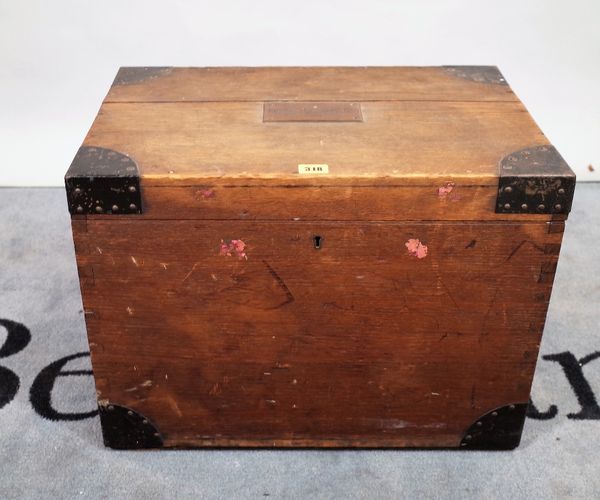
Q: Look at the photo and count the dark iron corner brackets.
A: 6